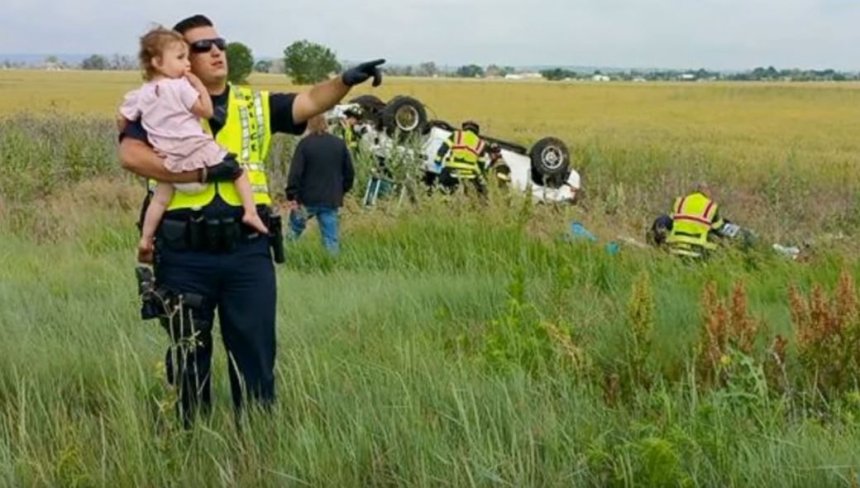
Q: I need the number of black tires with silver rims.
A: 2